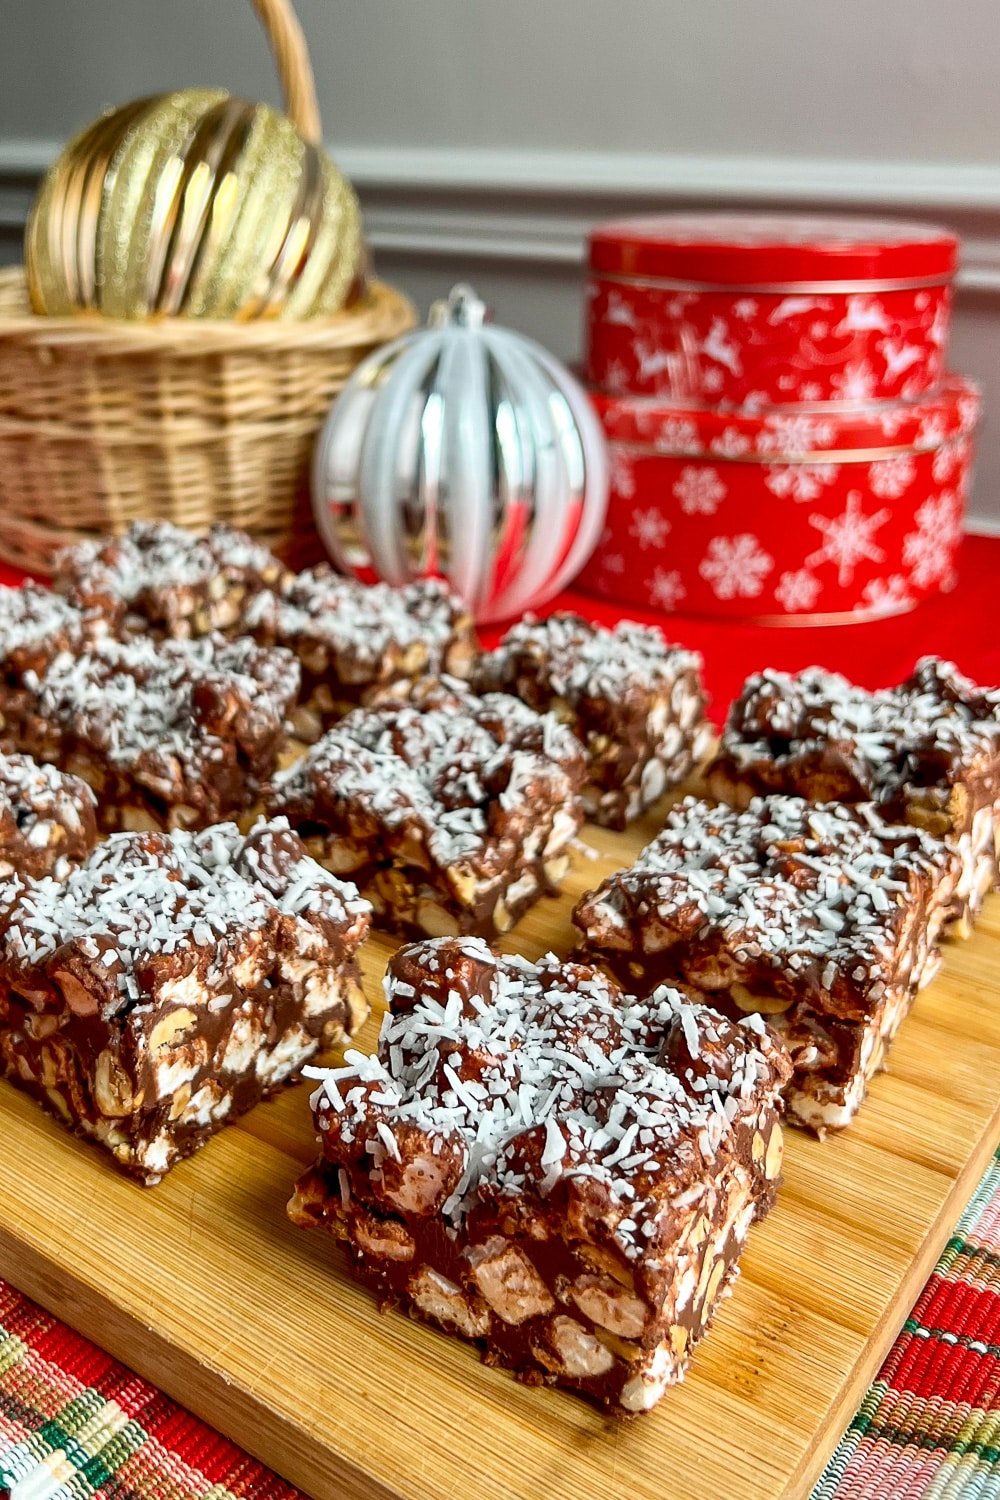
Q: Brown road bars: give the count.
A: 11